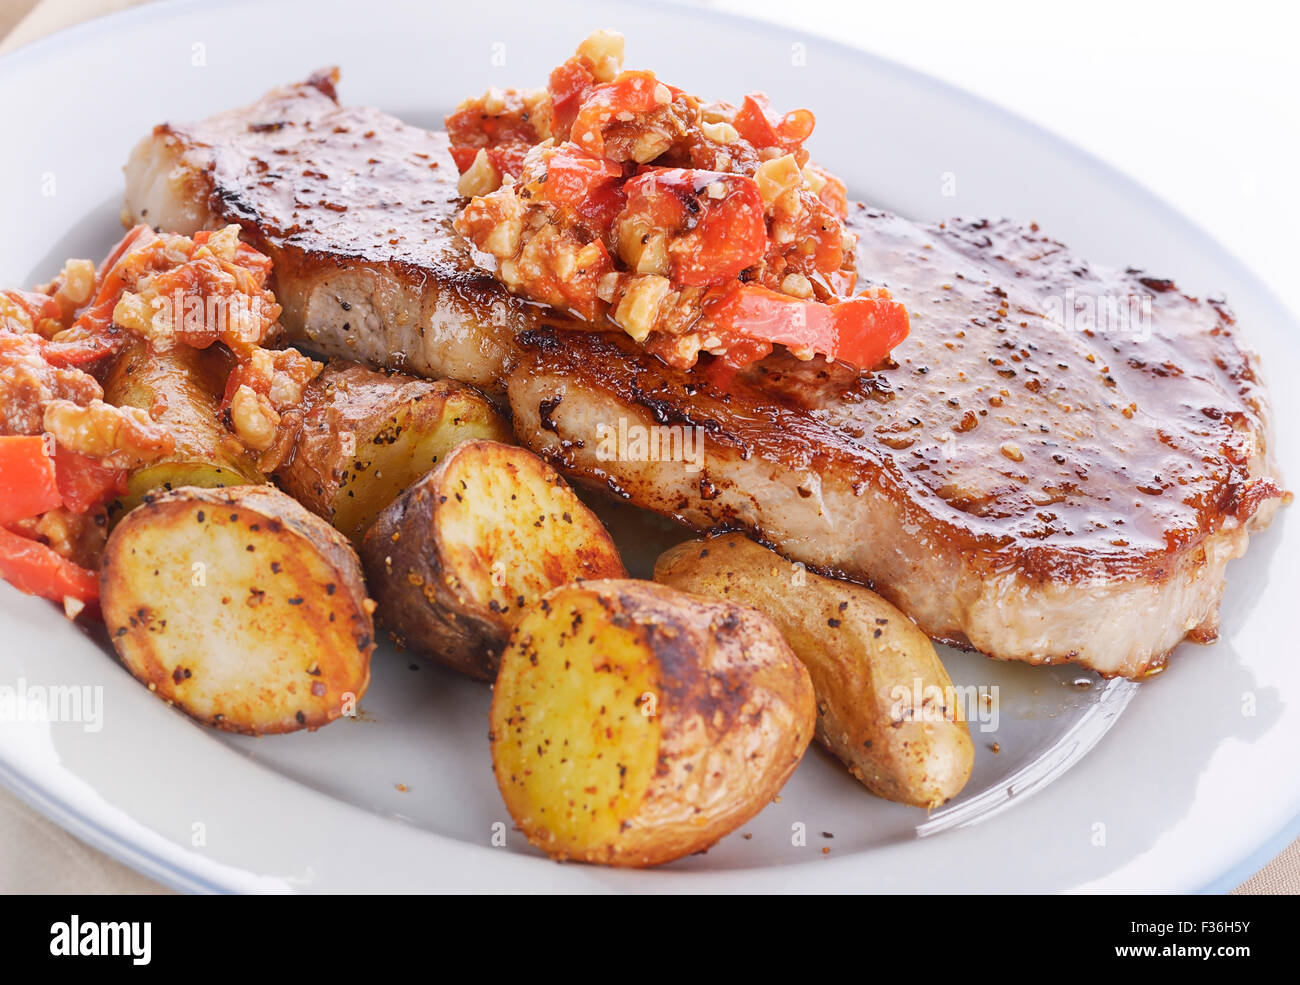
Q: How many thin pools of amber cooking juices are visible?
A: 1